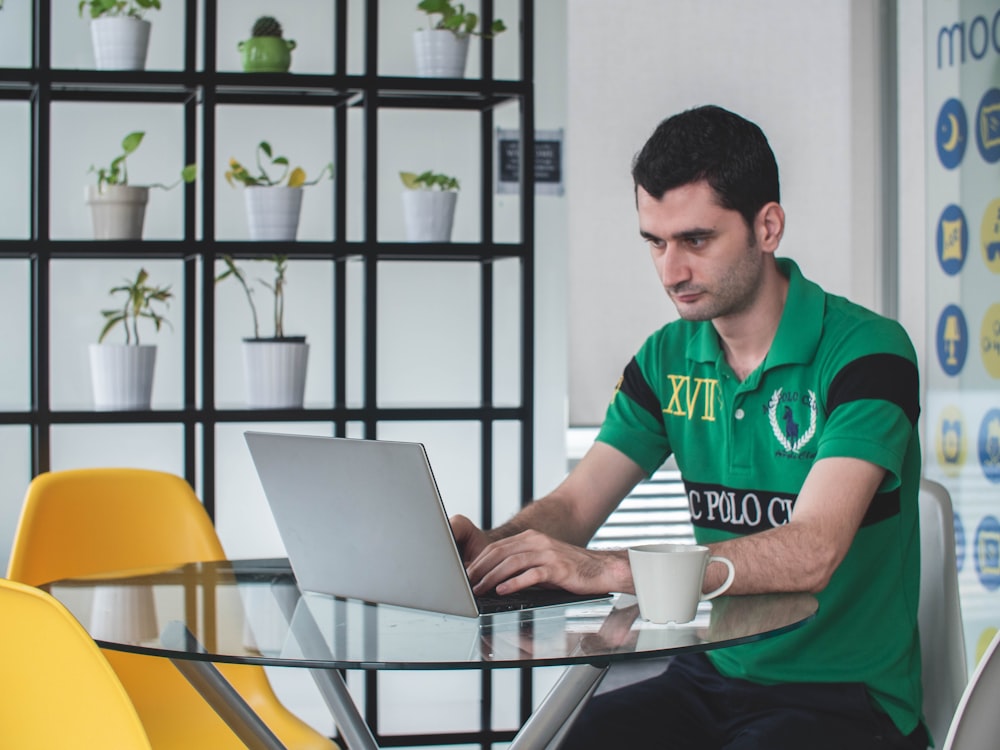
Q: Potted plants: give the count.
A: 8